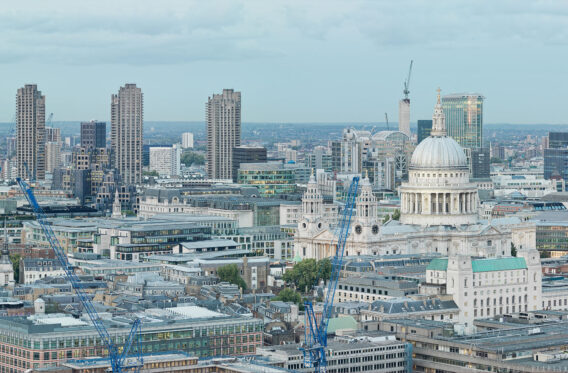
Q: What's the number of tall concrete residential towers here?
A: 3